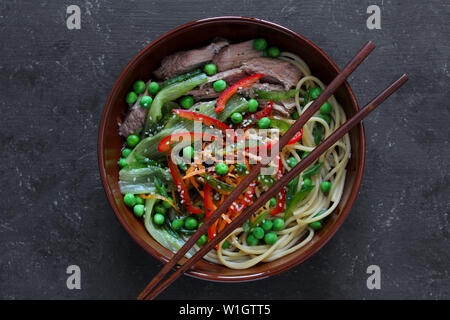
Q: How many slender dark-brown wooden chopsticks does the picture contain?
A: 2